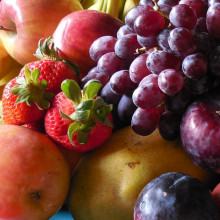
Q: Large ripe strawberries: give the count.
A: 3